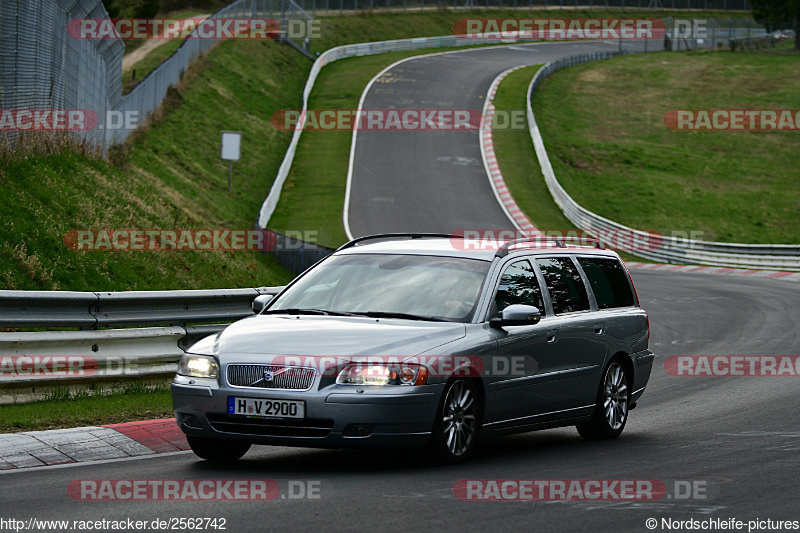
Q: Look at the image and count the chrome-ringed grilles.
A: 1